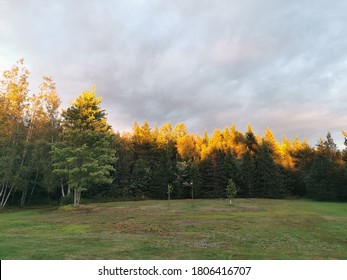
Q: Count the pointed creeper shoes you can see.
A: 0